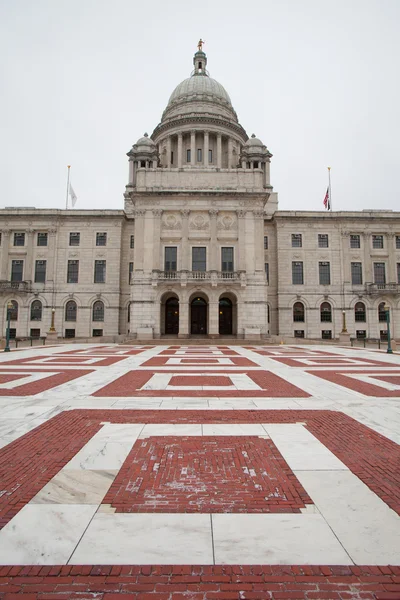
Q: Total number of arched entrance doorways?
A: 3